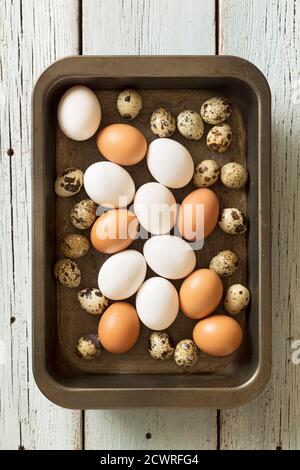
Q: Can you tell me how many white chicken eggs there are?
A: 7